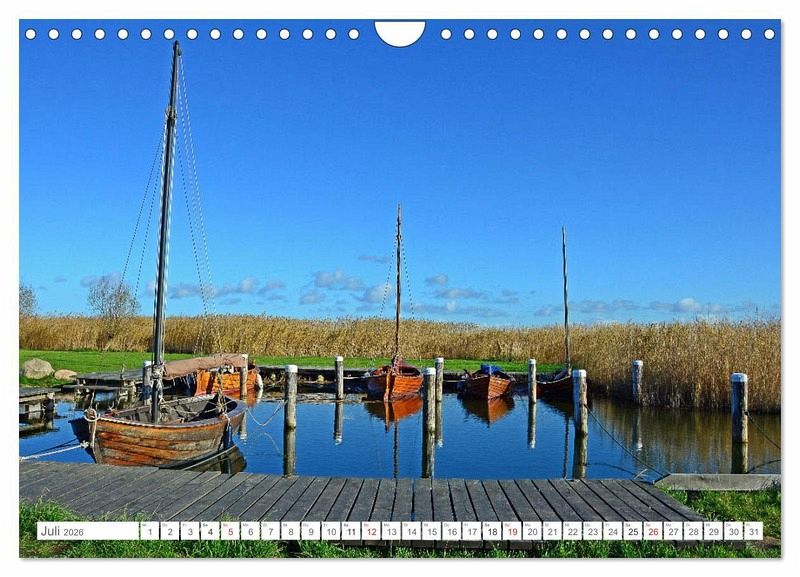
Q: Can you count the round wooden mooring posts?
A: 10